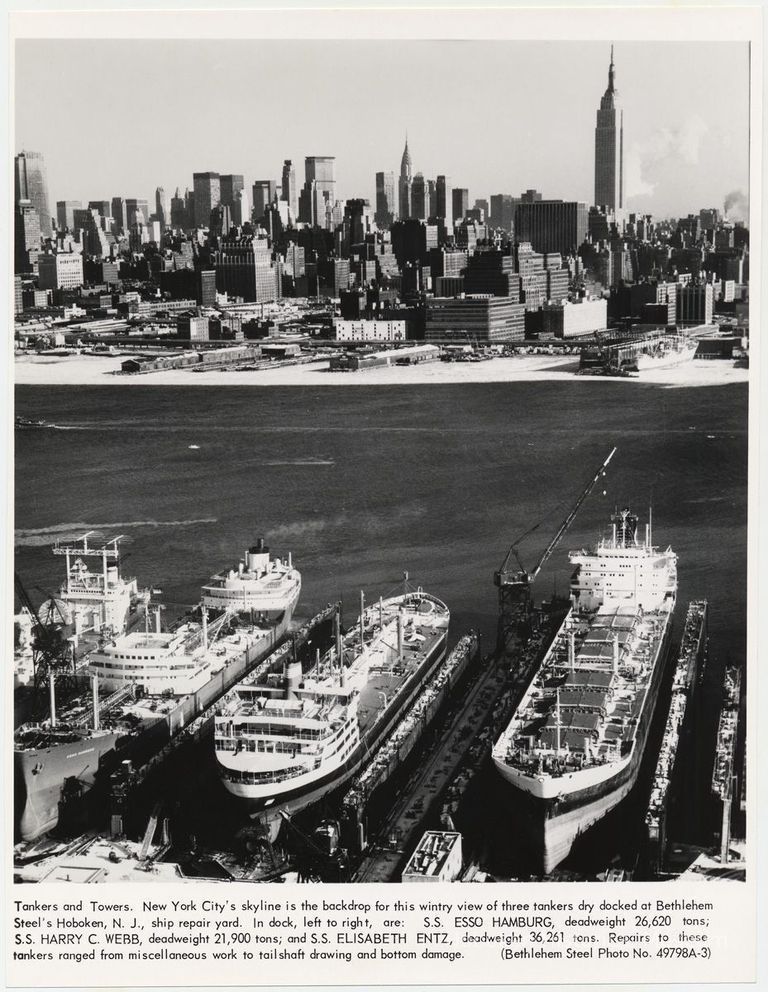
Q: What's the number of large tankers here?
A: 3